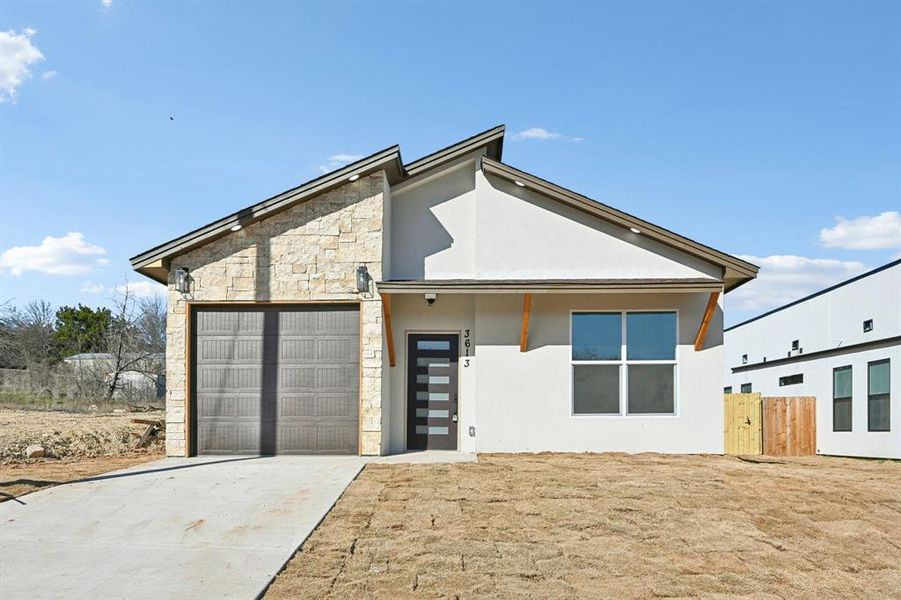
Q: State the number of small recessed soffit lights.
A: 4